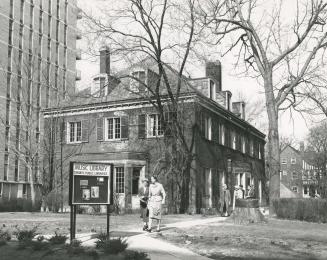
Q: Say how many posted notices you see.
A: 4